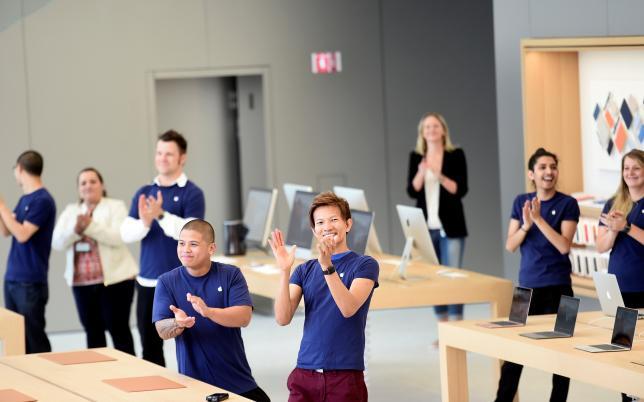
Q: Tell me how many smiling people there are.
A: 7